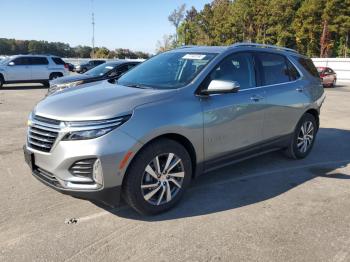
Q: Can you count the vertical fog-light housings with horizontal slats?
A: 1